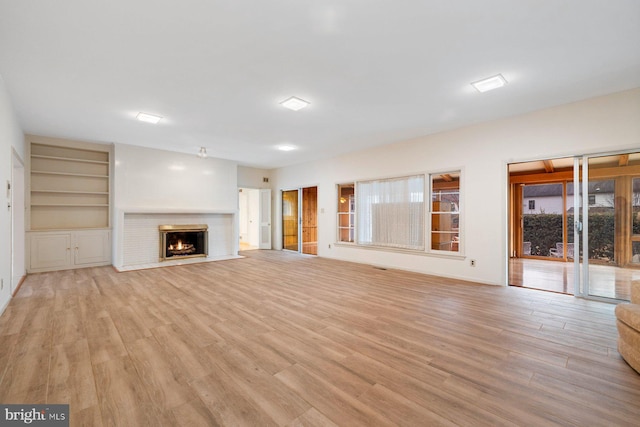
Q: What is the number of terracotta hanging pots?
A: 0